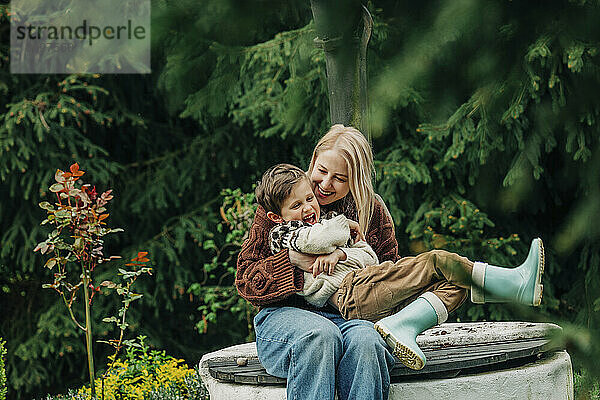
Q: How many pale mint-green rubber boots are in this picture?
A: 2